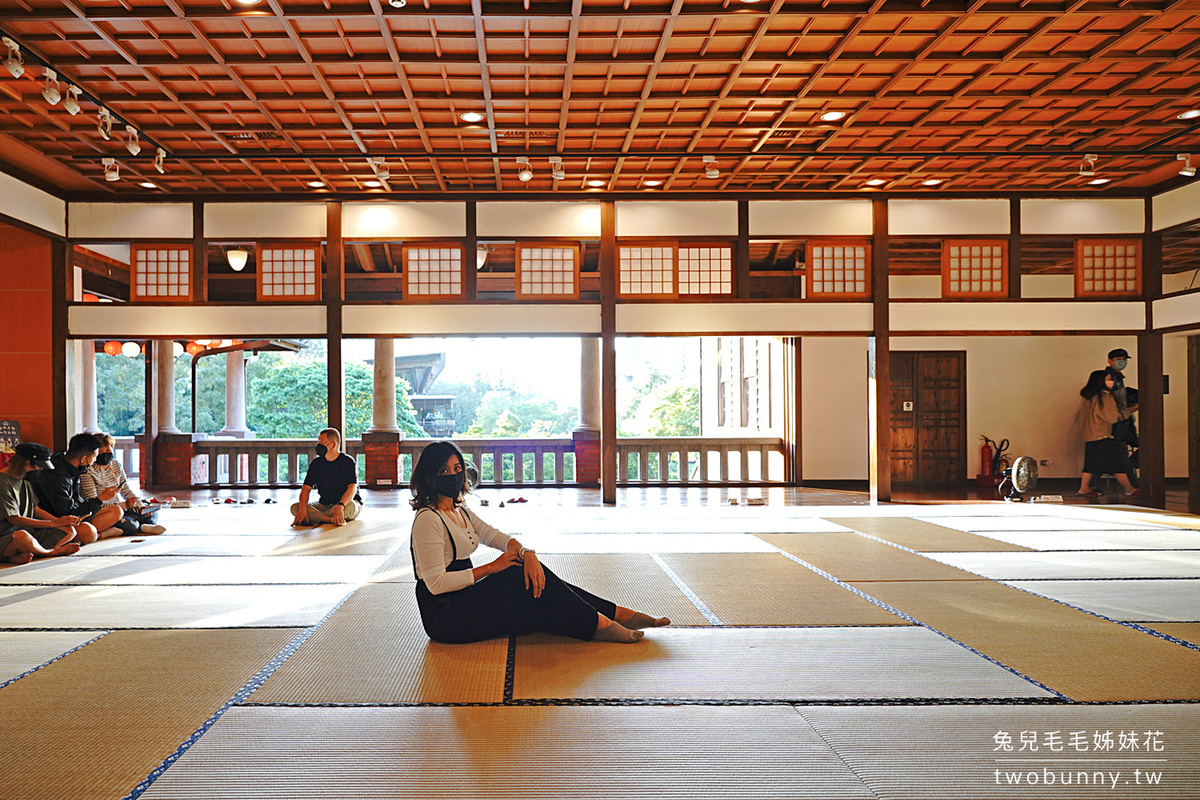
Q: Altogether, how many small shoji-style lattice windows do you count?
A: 9